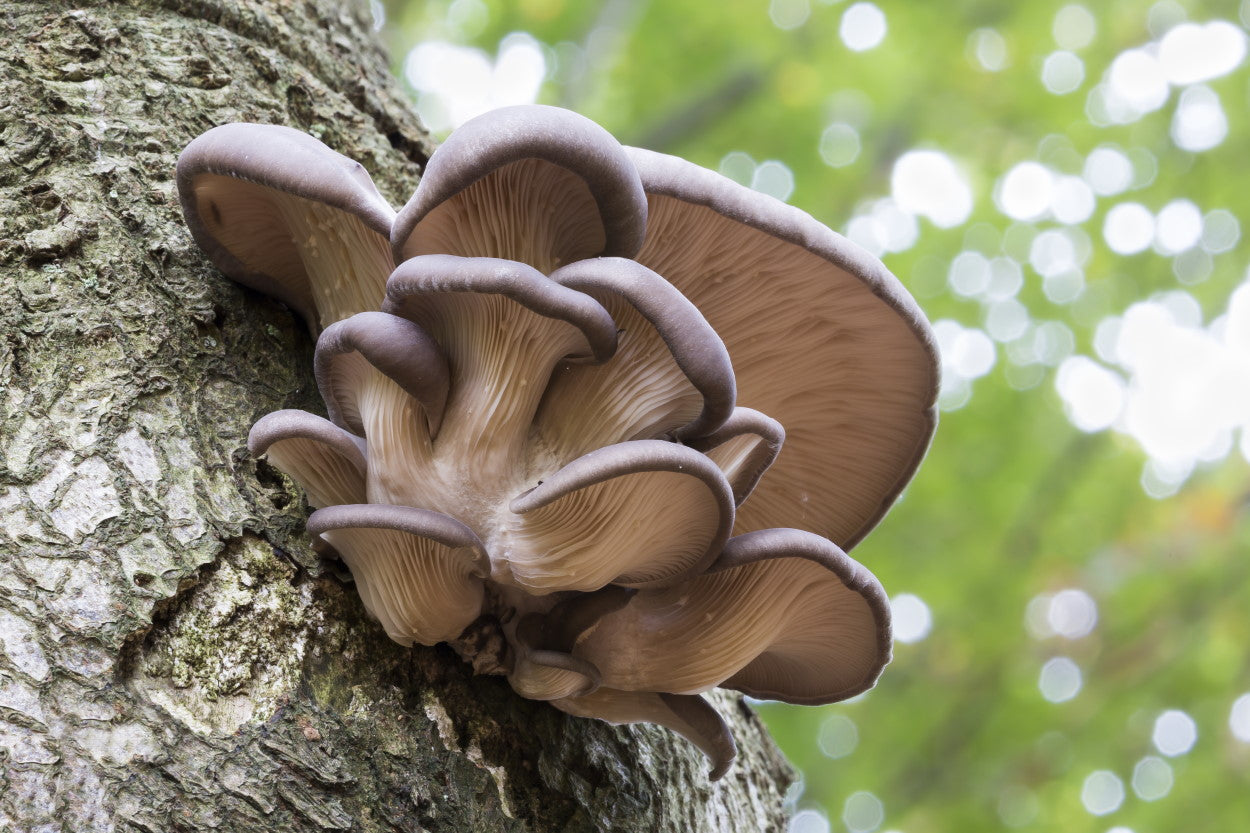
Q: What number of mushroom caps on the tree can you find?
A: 13